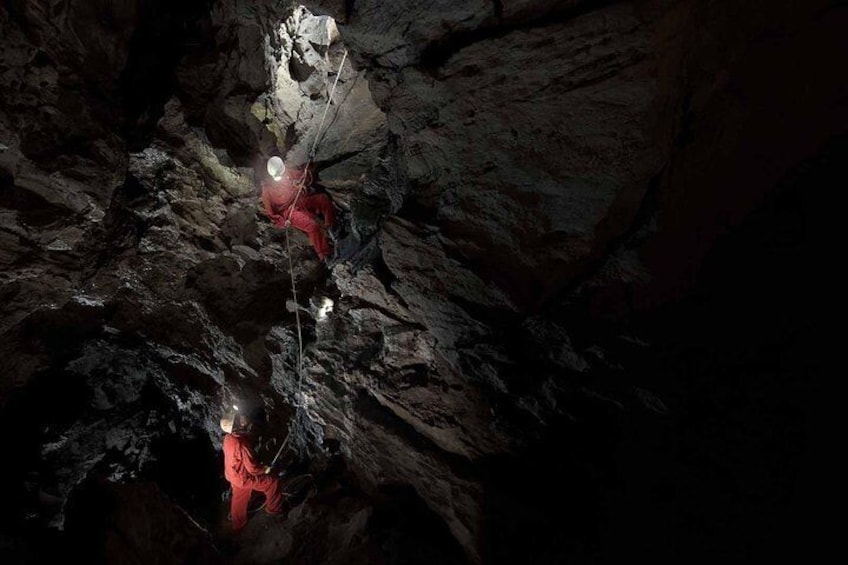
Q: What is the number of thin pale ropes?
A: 1